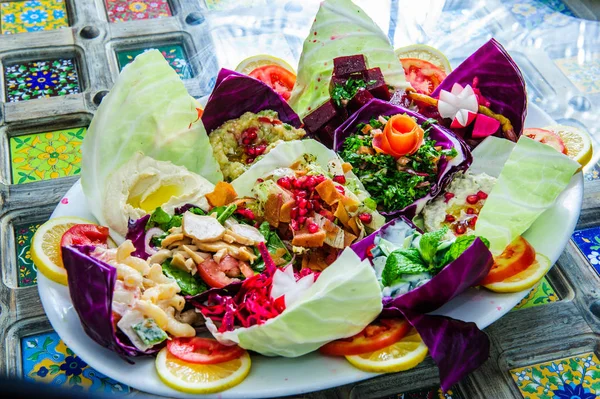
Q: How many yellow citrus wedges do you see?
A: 7